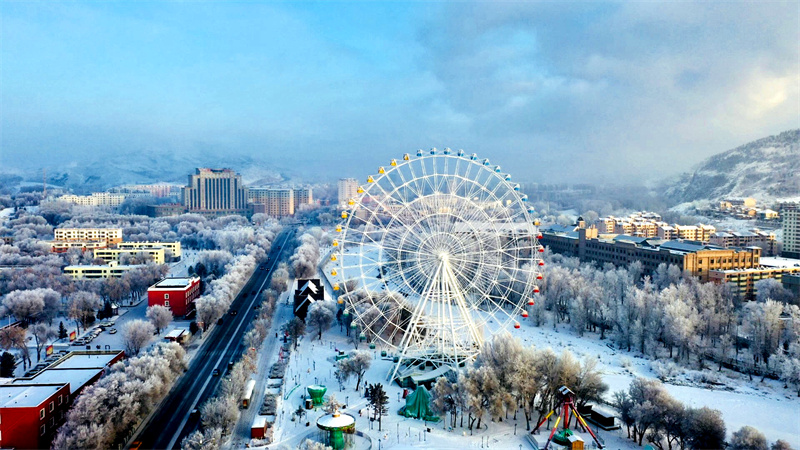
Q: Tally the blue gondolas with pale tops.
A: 11